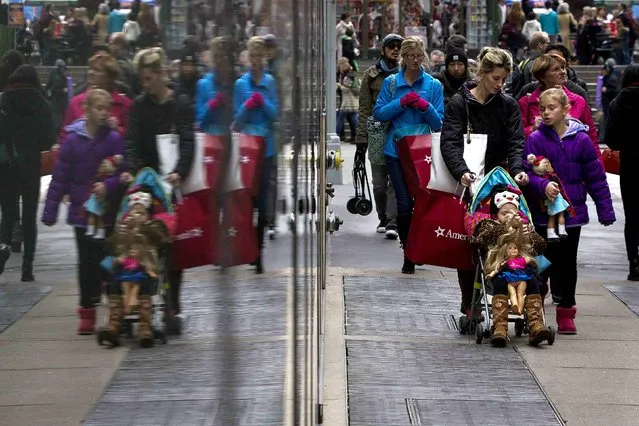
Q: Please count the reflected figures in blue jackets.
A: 2